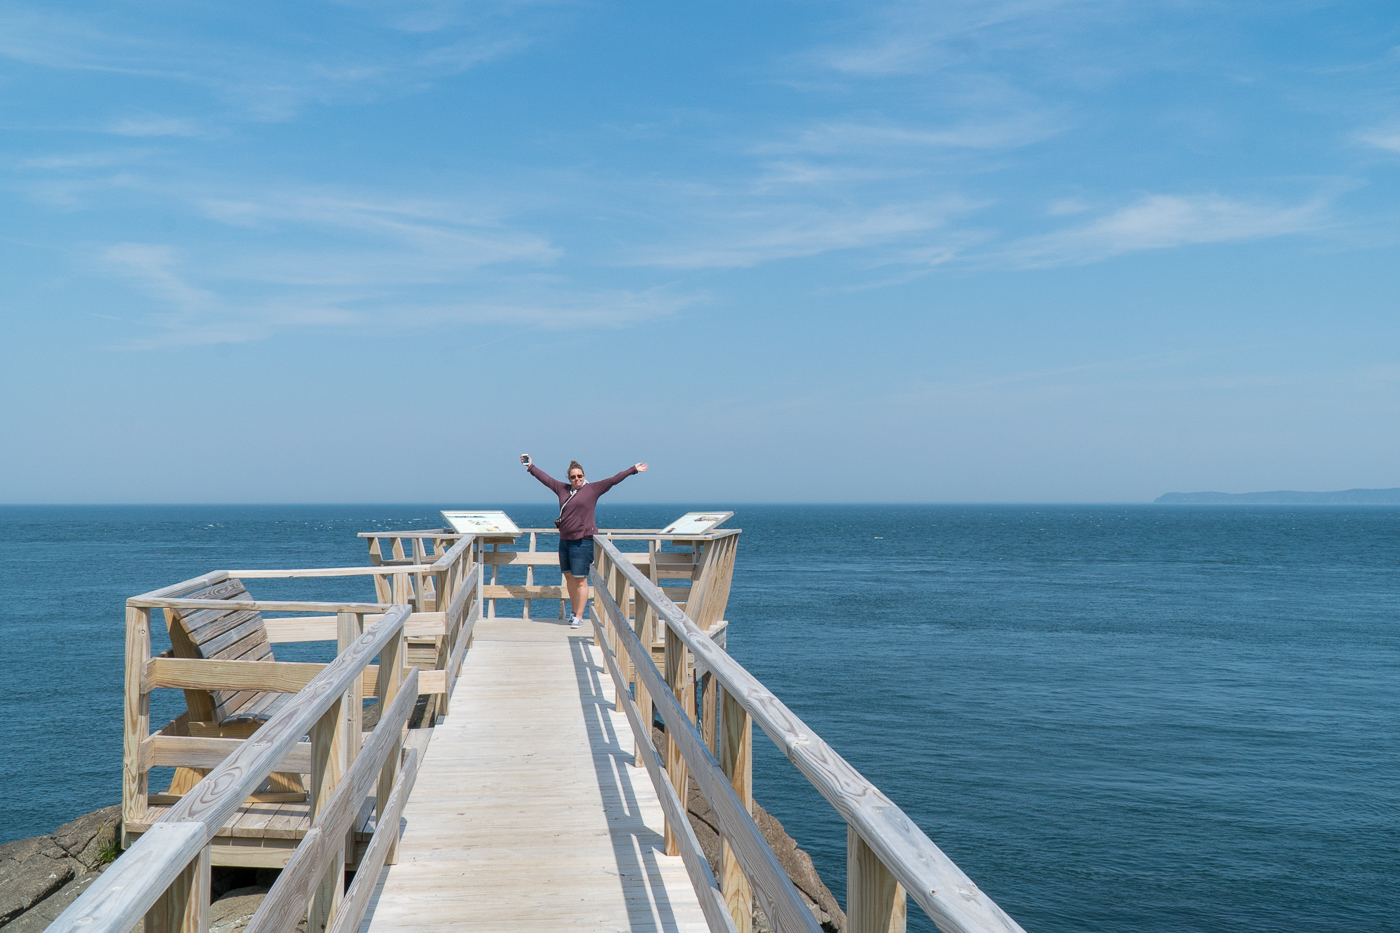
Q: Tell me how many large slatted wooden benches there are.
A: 1